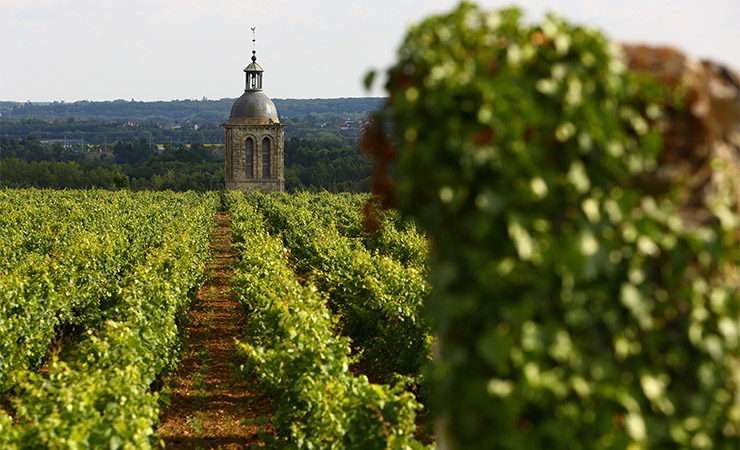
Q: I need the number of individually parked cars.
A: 0